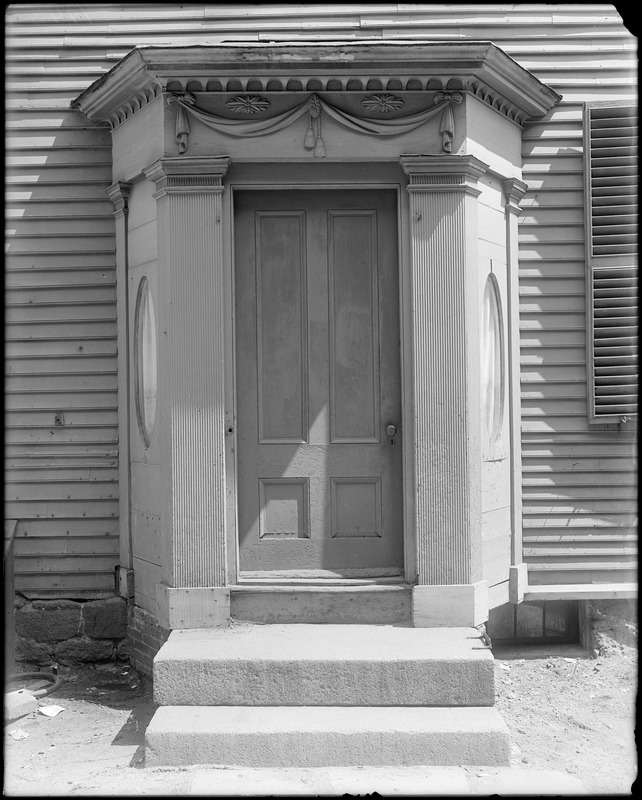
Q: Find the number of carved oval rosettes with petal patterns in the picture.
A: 2